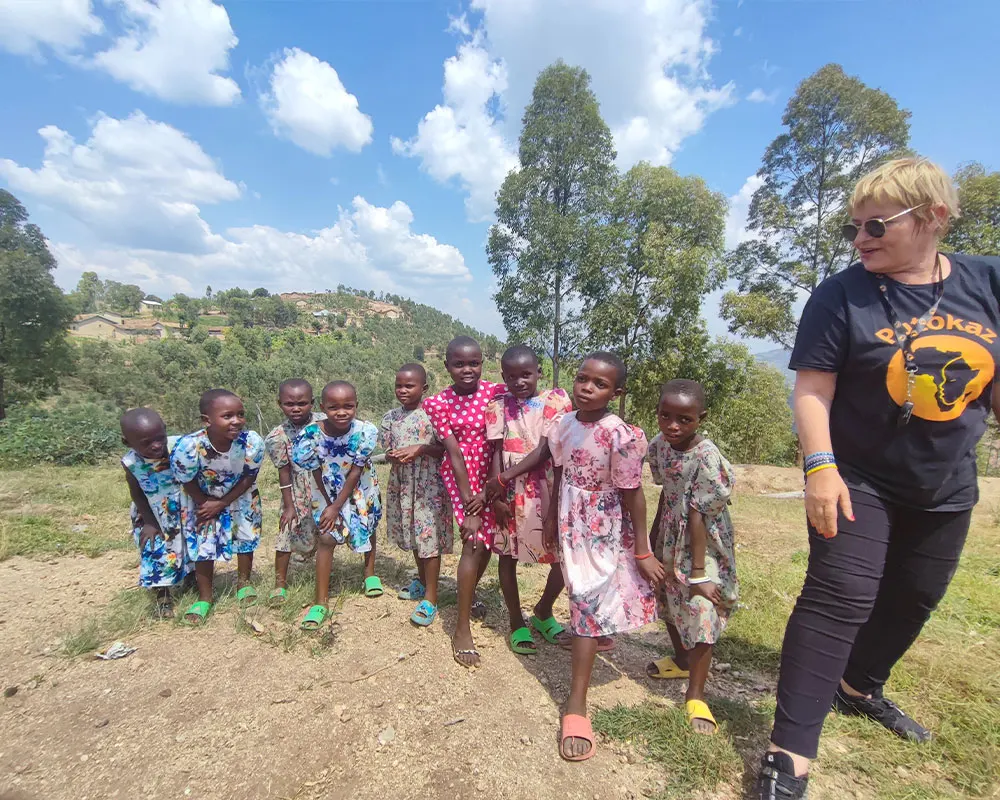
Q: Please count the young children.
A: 9